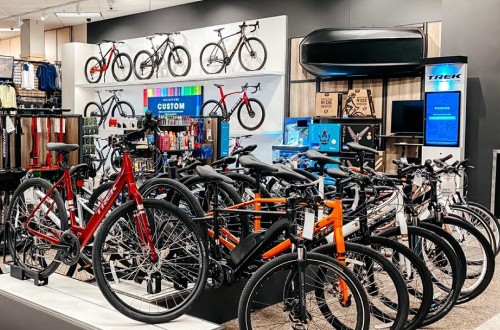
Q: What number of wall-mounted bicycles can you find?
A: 5